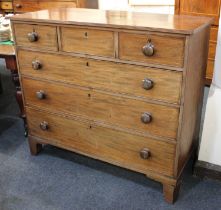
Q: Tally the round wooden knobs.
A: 8